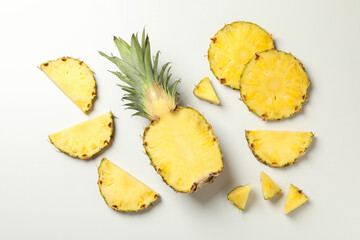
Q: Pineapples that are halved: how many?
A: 1